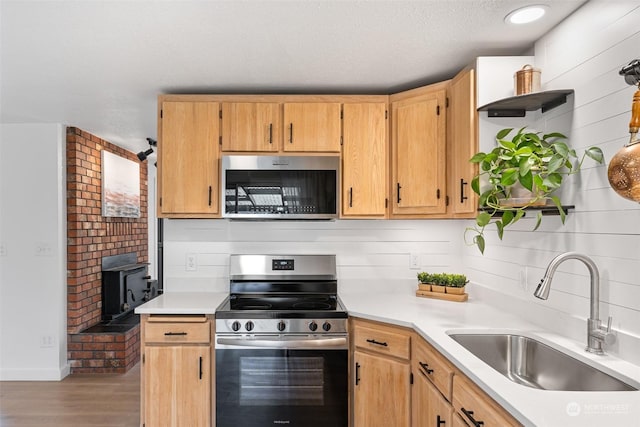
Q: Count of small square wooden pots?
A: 3